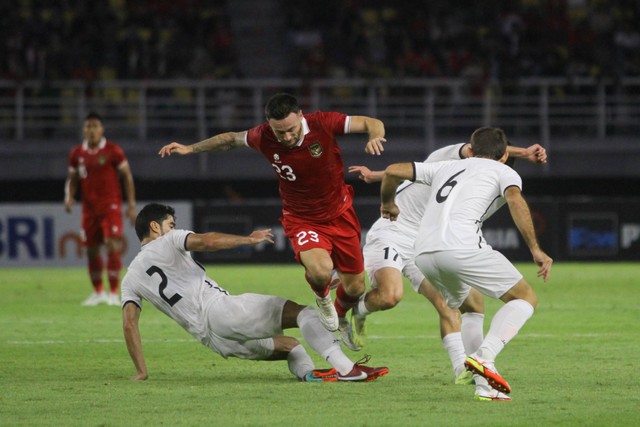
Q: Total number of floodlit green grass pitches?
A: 1